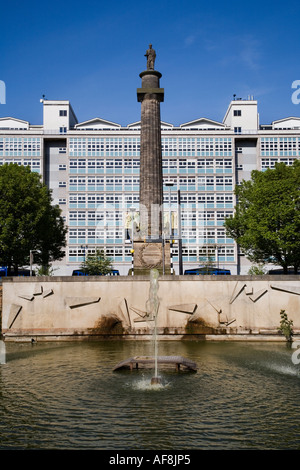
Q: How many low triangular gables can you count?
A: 5